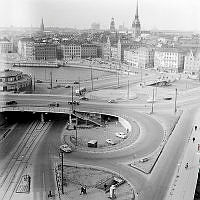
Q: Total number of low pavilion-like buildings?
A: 1